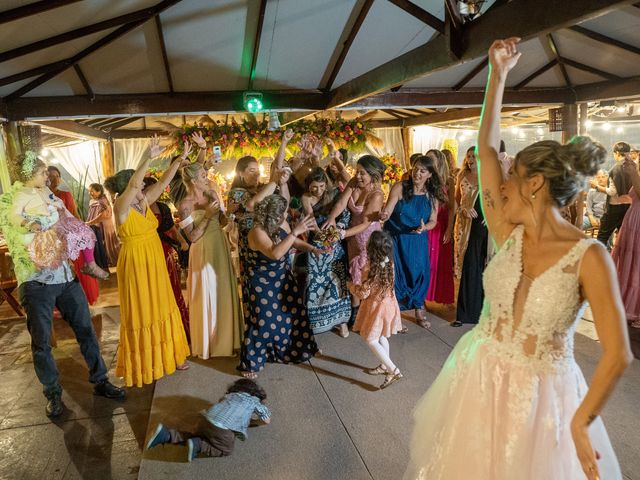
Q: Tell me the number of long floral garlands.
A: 1